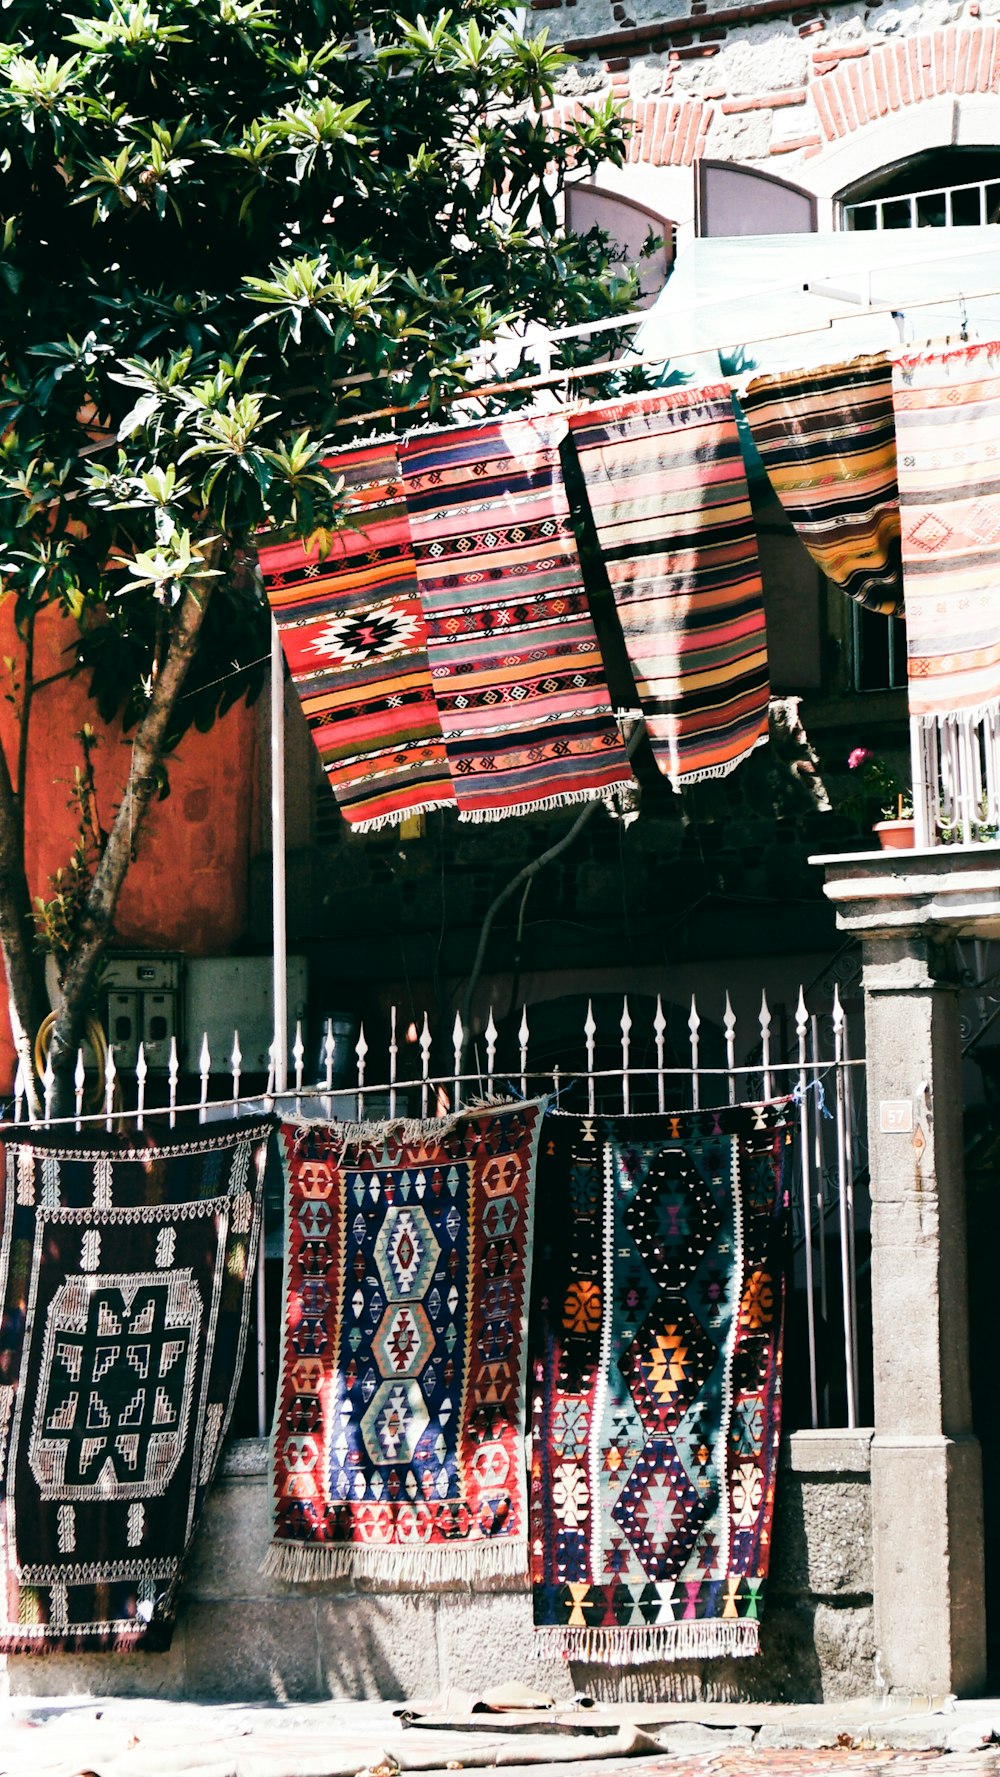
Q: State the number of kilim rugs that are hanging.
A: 8